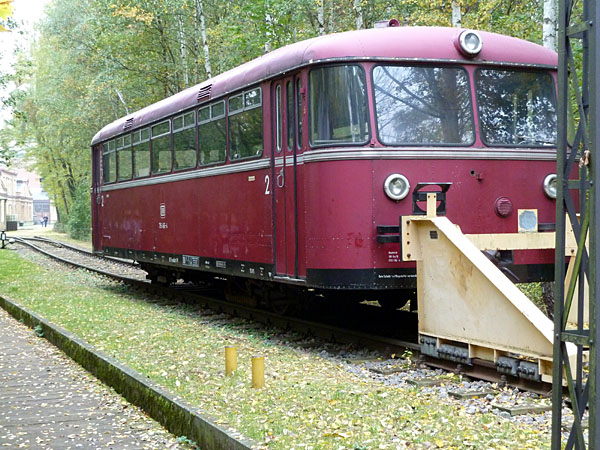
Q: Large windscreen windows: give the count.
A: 3